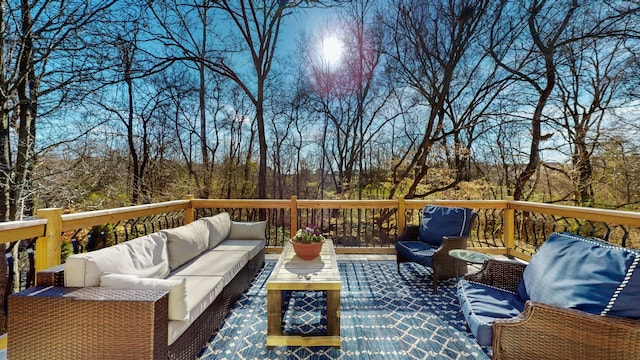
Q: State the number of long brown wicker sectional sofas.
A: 1